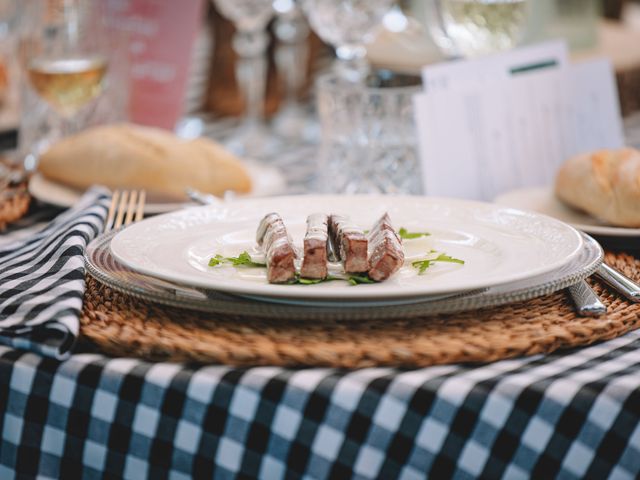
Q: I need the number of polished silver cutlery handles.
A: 2